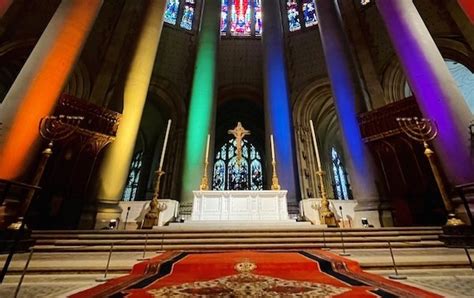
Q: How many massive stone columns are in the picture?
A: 6